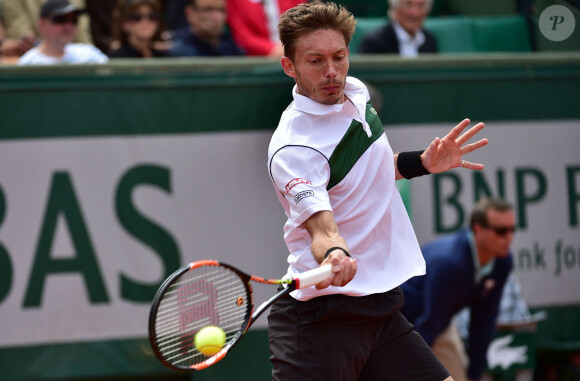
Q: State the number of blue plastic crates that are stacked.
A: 0